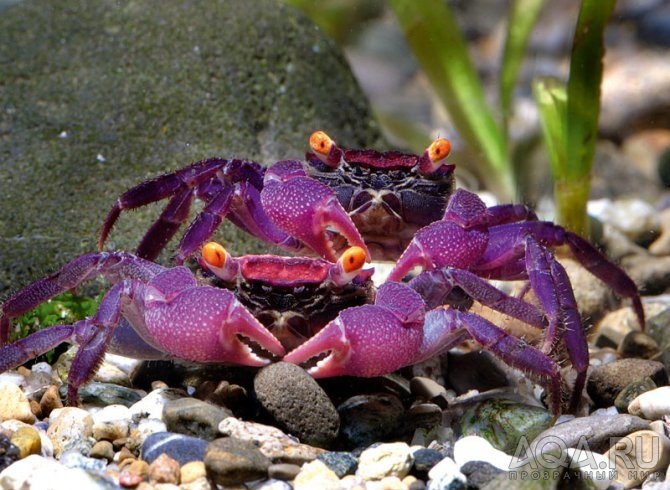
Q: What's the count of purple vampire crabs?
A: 2